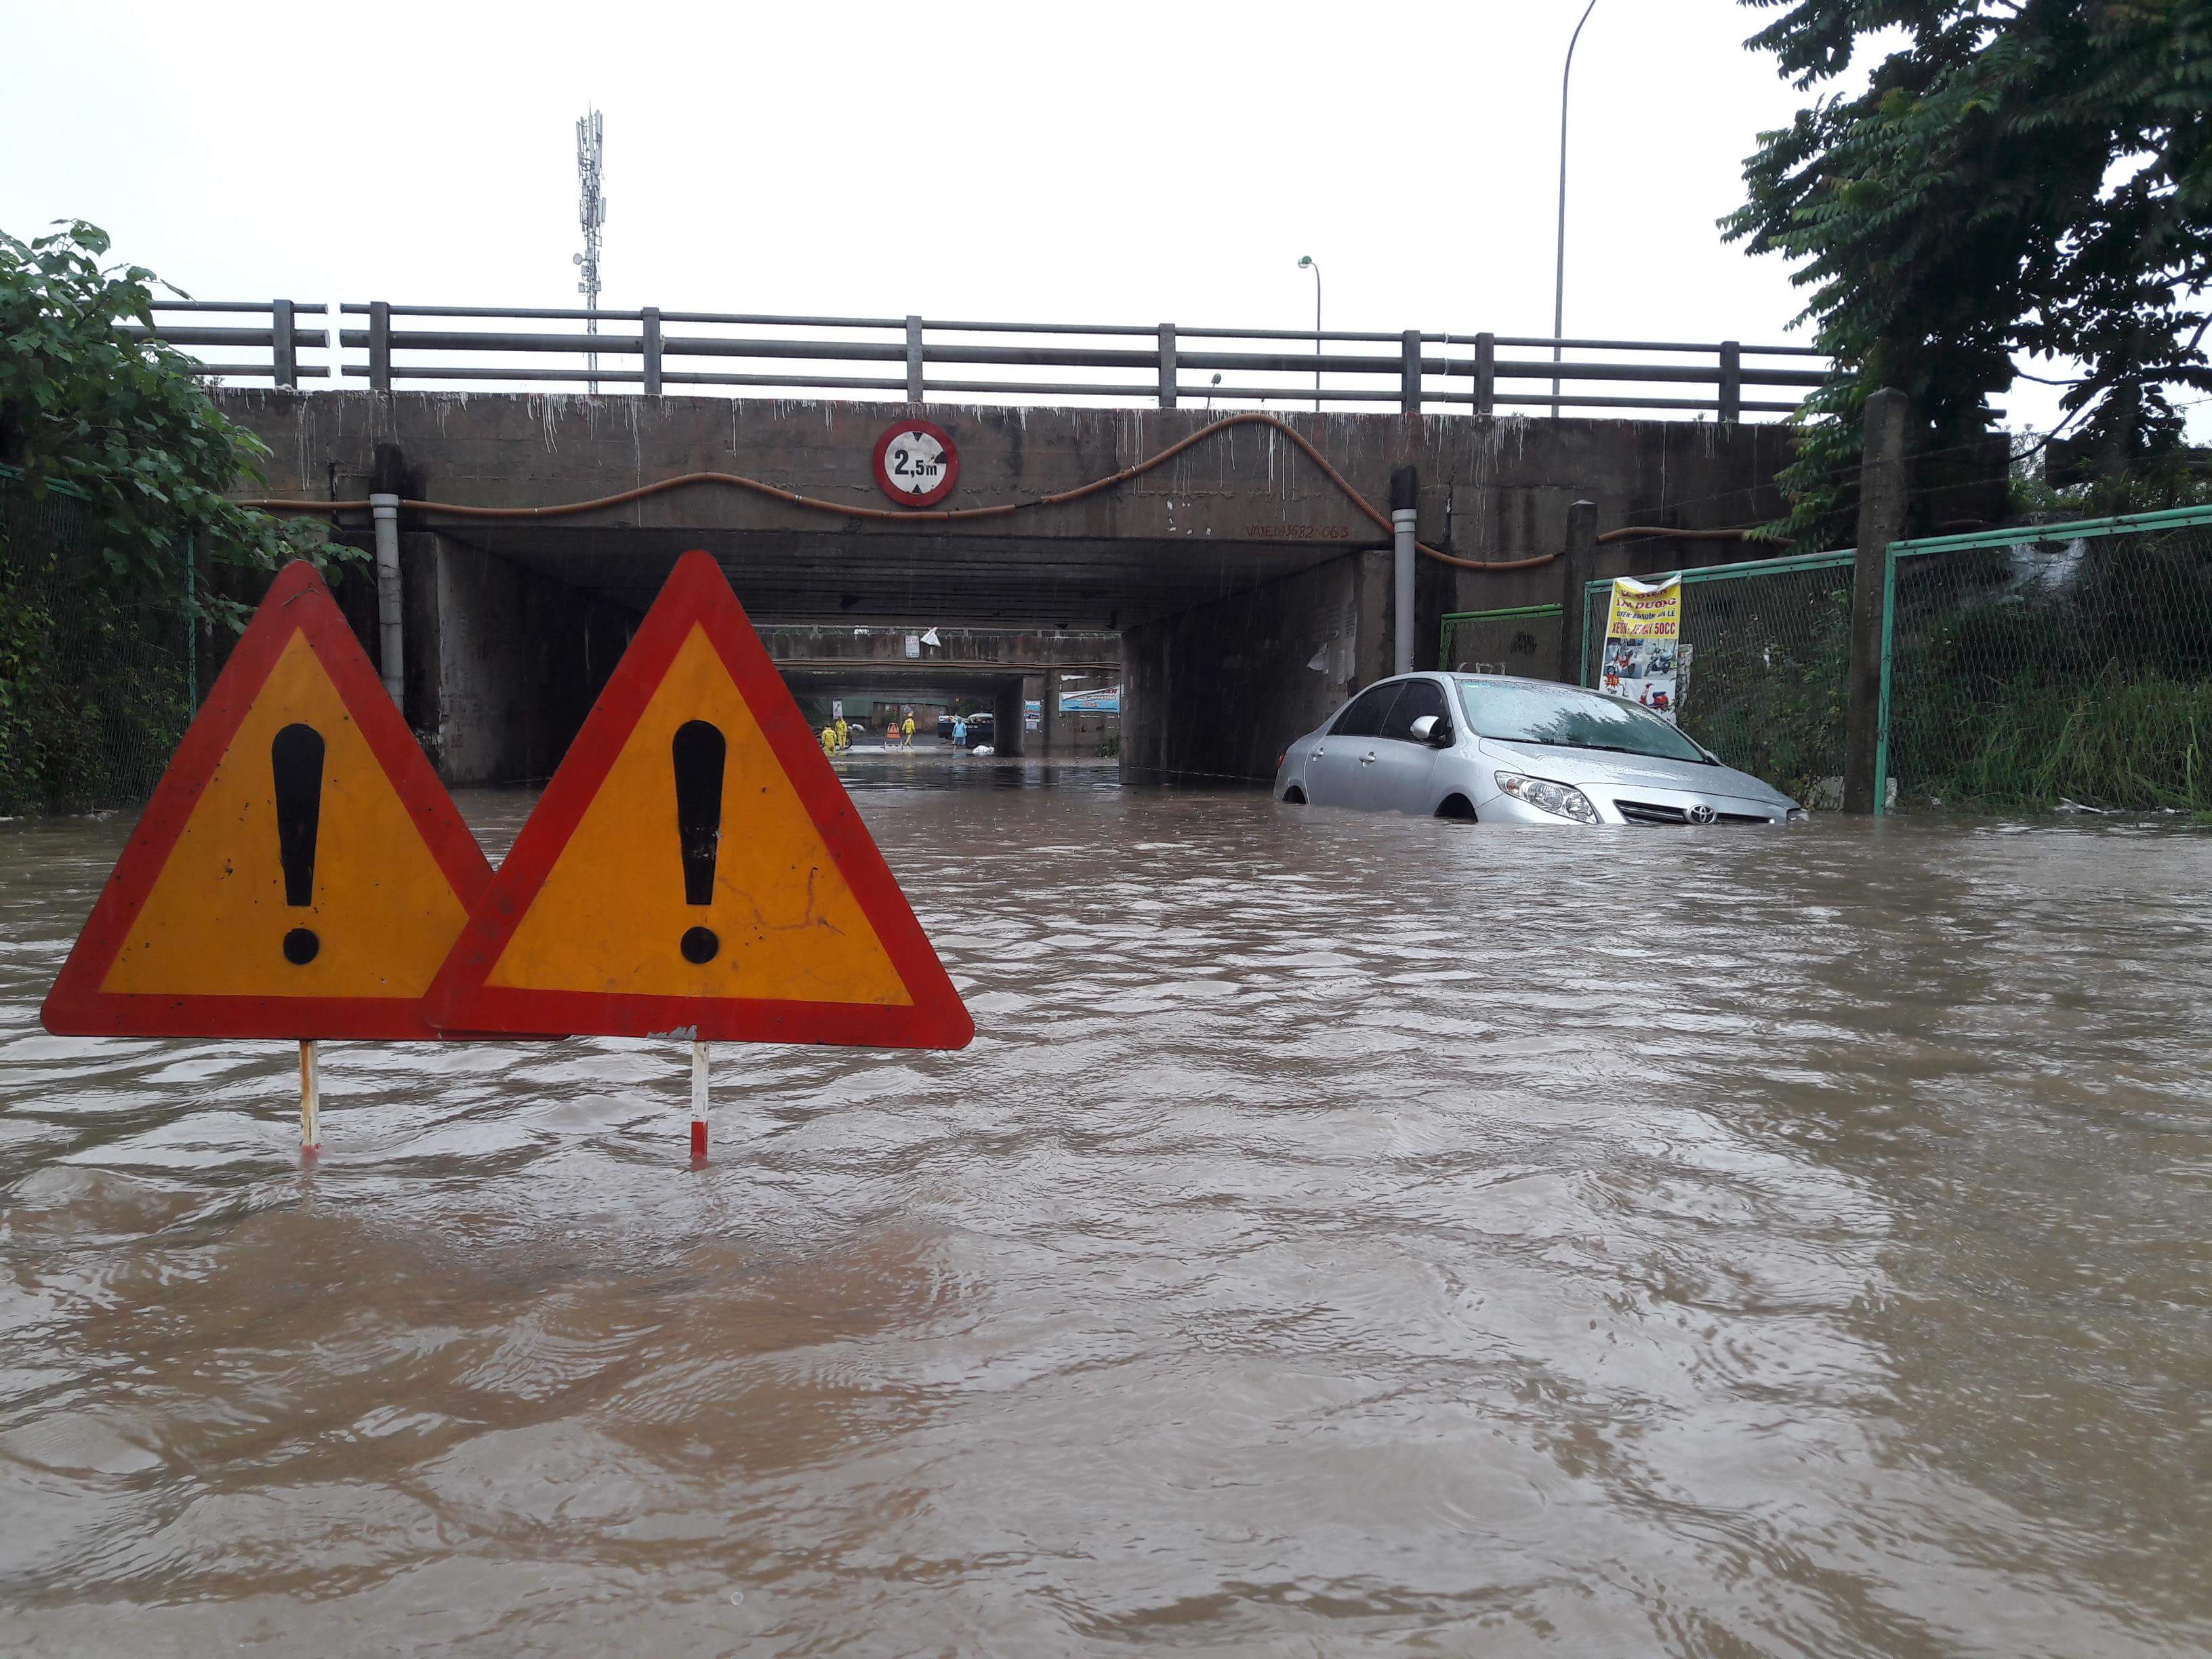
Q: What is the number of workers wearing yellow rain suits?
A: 3